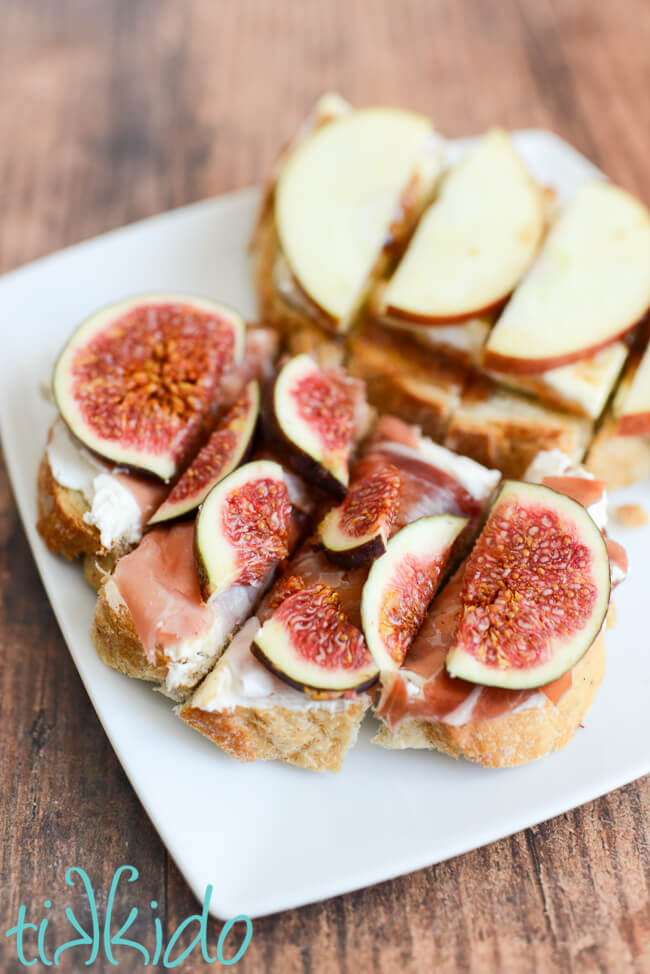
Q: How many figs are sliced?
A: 8